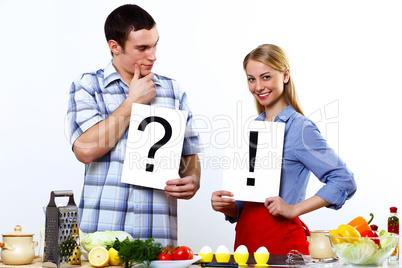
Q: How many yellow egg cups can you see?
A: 4